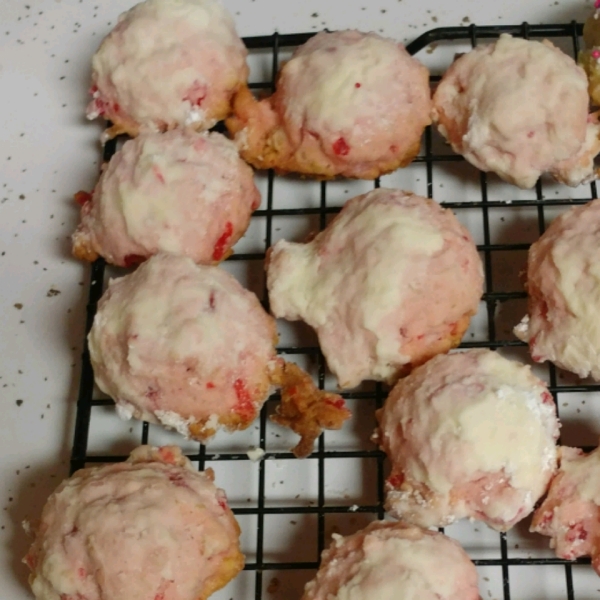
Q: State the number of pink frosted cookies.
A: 11